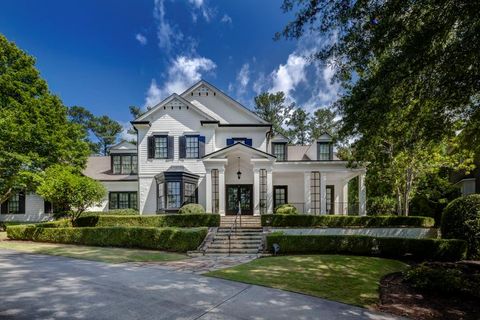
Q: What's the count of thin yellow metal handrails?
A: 0